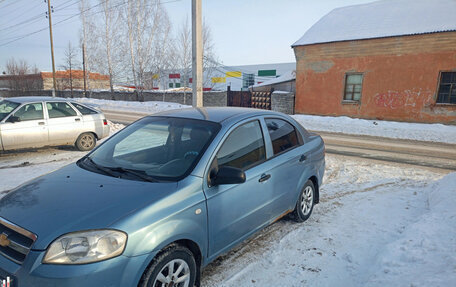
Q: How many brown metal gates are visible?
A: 1